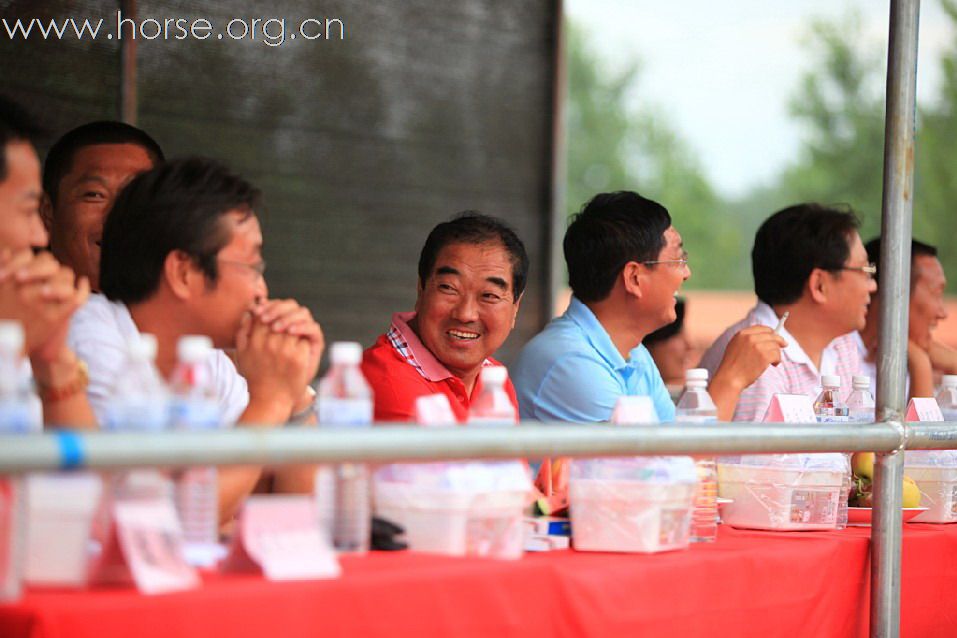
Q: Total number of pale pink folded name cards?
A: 6